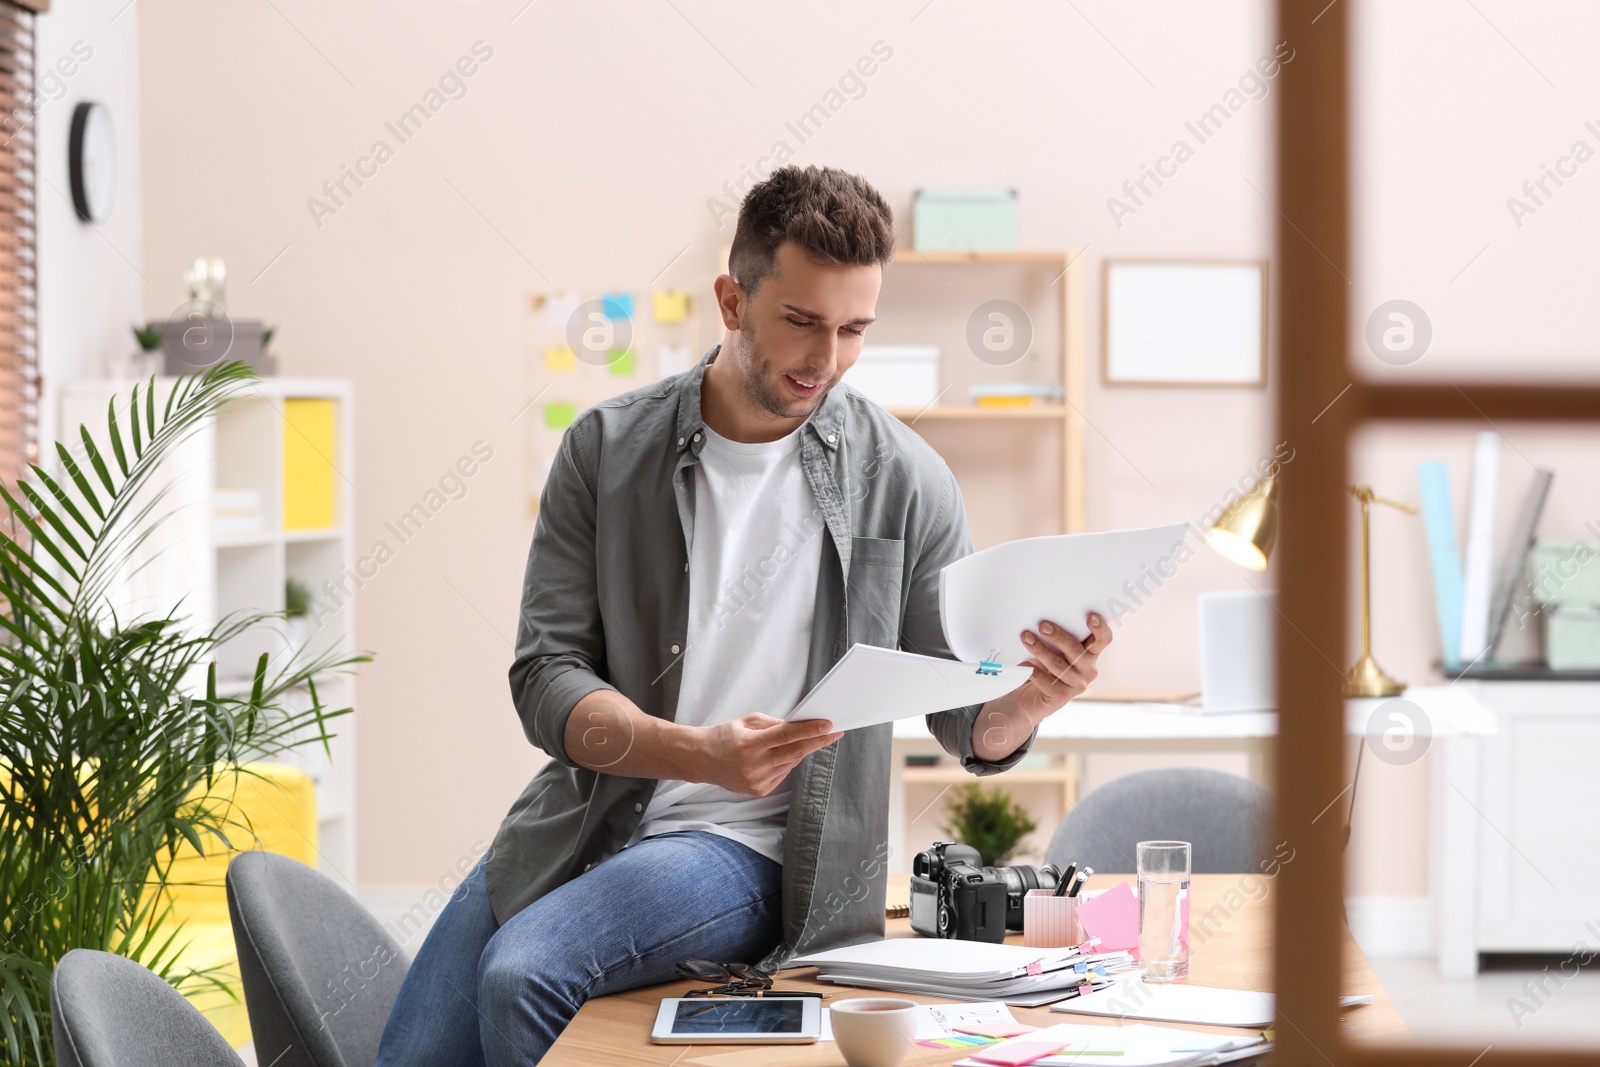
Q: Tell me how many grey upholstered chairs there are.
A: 3